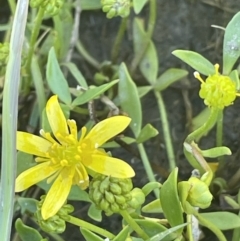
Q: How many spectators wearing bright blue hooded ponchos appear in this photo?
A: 0